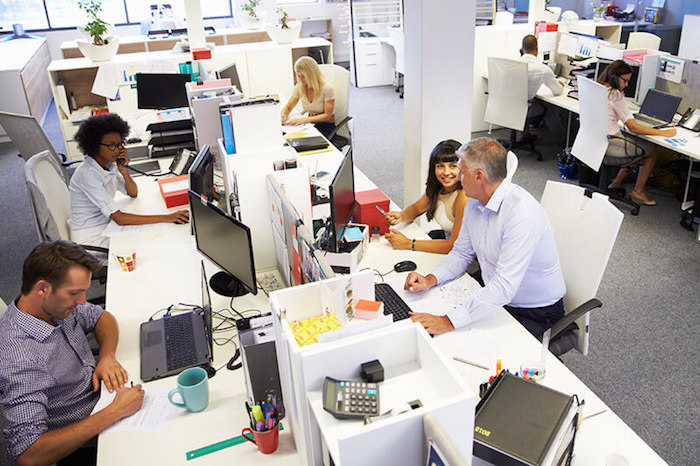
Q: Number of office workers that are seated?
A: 7